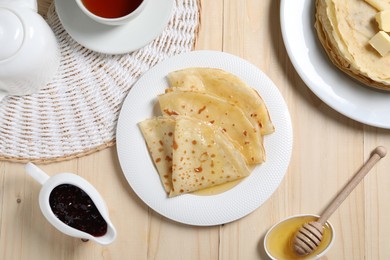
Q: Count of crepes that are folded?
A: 3